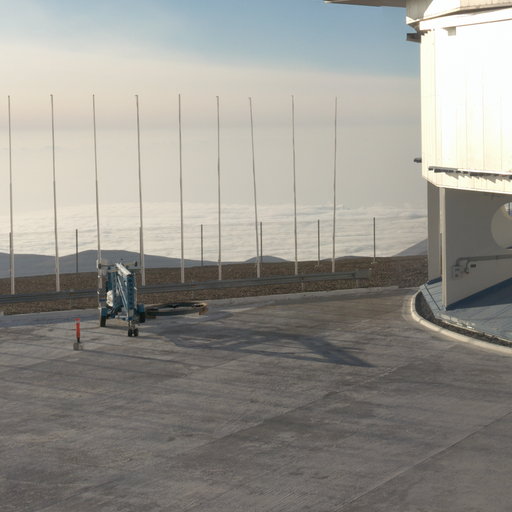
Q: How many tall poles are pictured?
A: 9